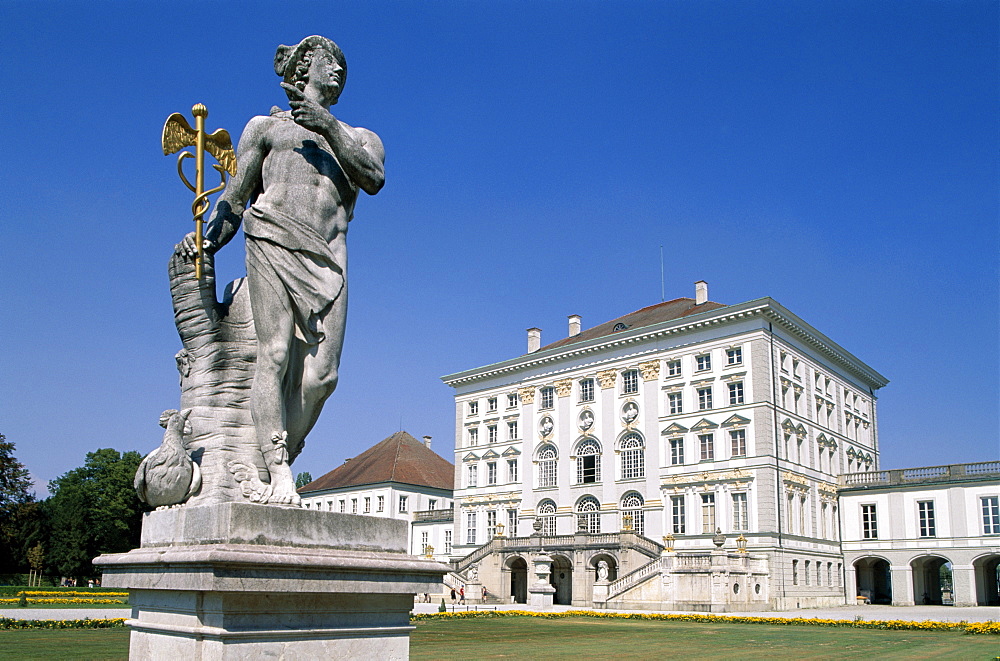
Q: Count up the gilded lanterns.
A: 5